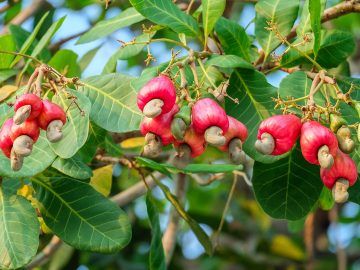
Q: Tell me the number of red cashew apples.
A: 12